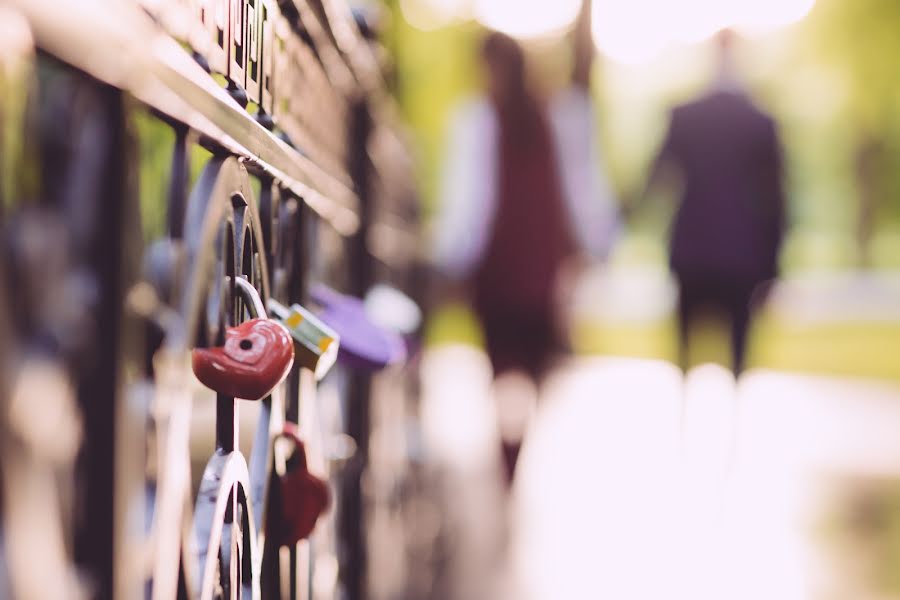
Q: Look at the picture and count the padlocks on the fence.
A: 5